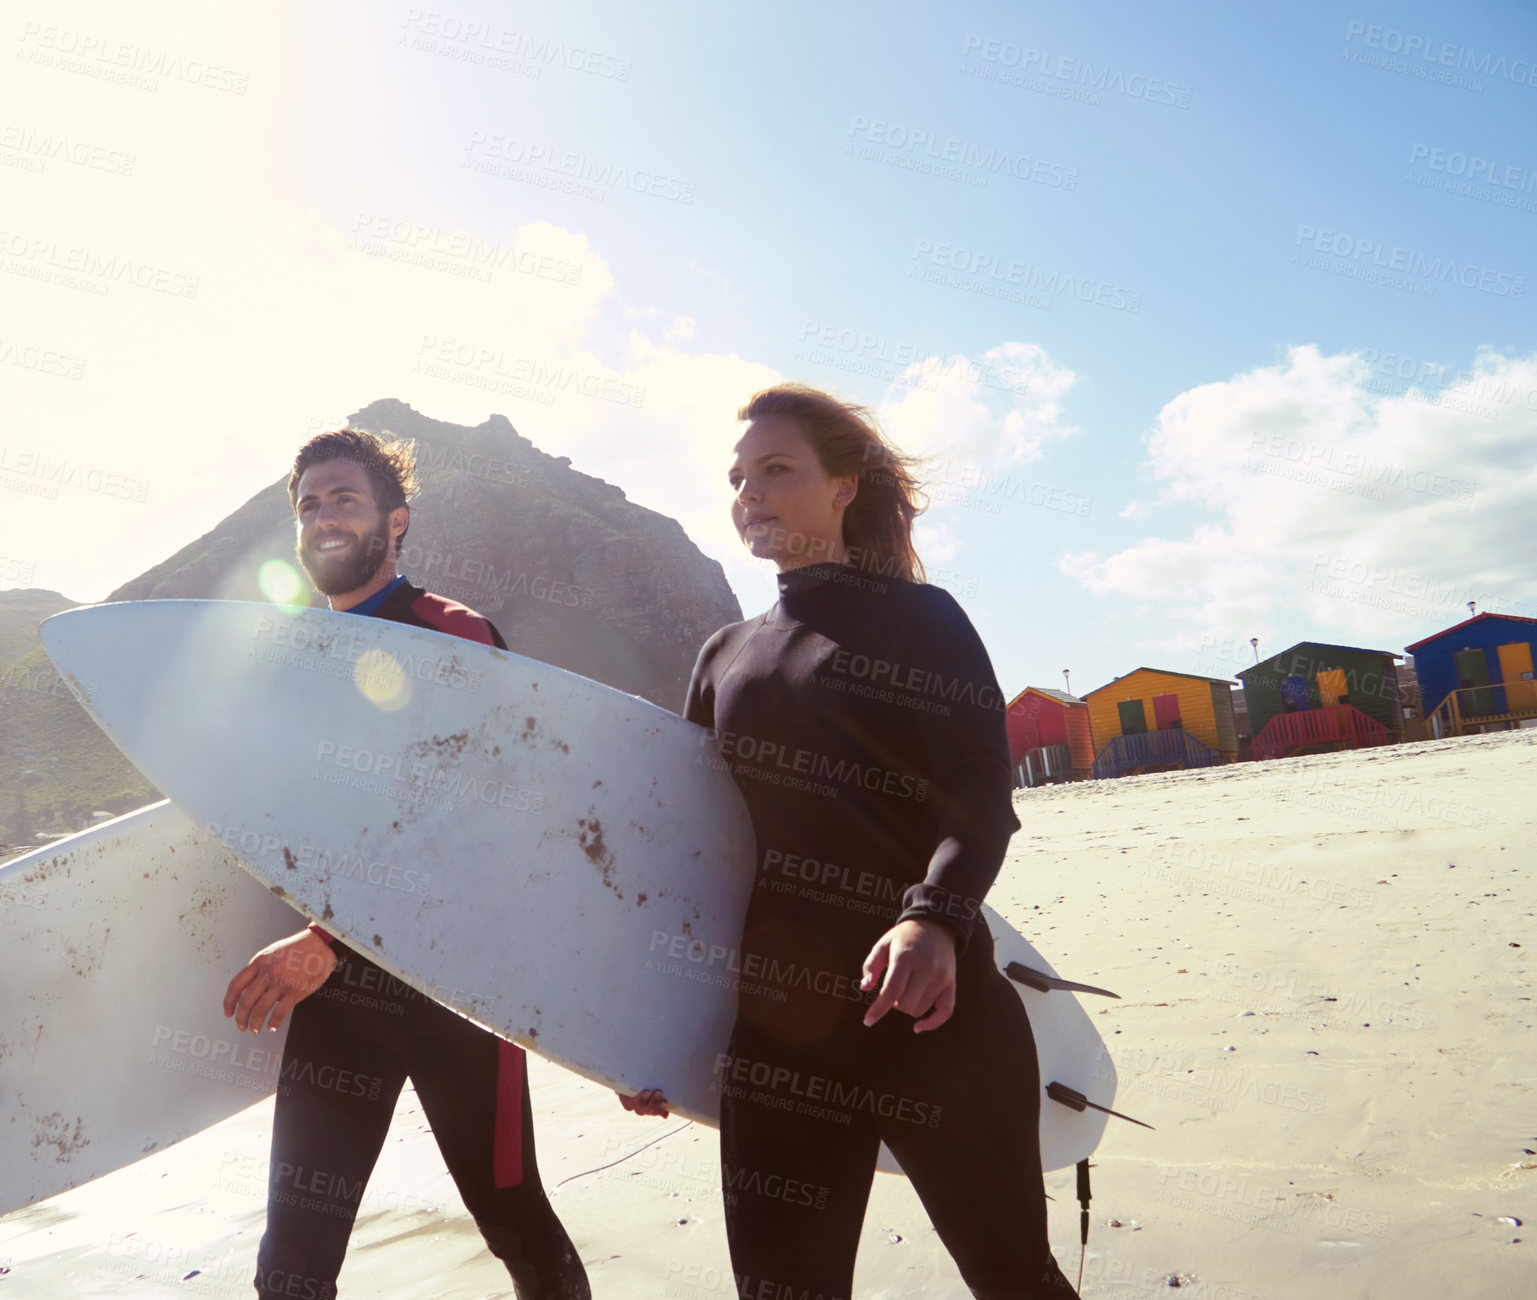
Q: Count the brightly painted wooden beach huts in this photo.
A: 4